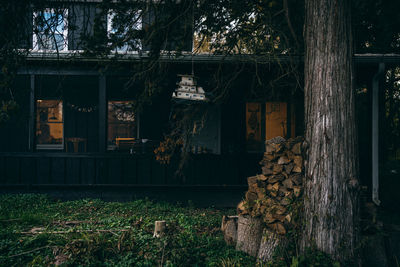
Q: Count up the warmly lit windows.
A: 4